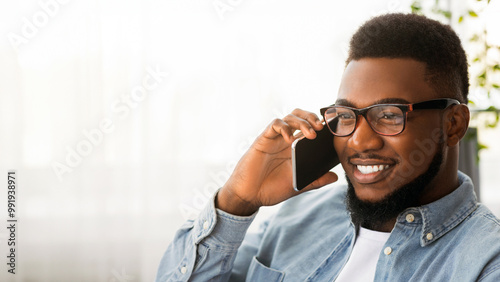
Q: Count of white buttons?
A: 5